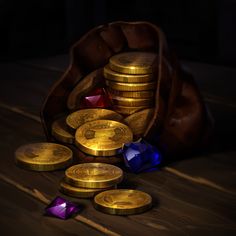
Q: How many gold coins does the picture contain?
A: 15